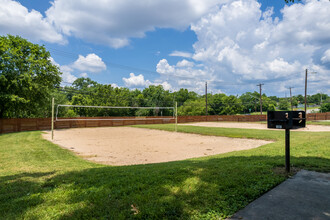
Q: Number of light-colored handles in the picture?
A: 2